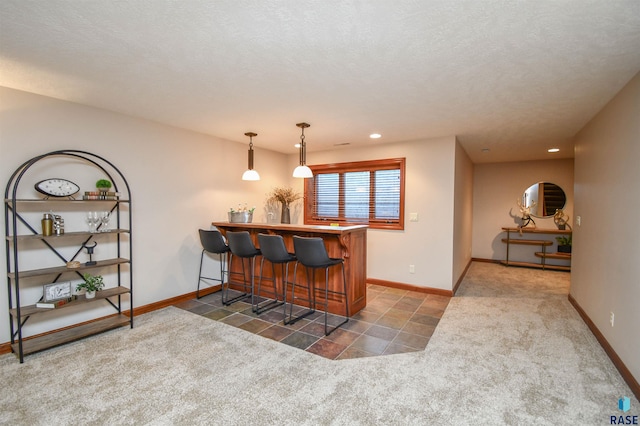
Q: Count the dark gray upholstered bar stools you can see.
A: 4